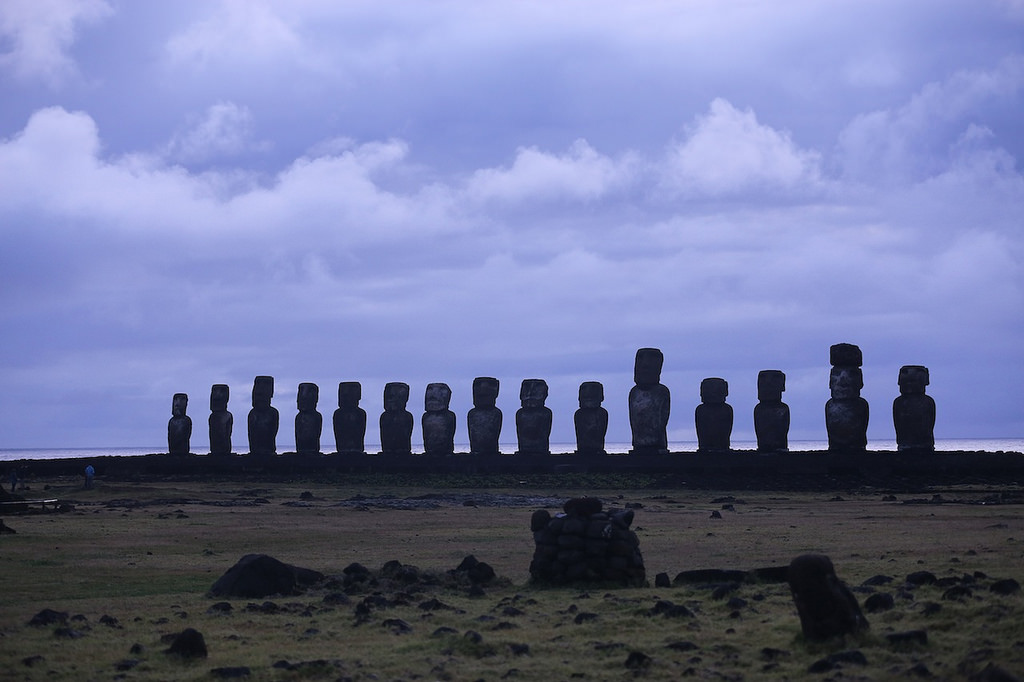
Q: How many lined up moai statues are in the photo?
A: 15